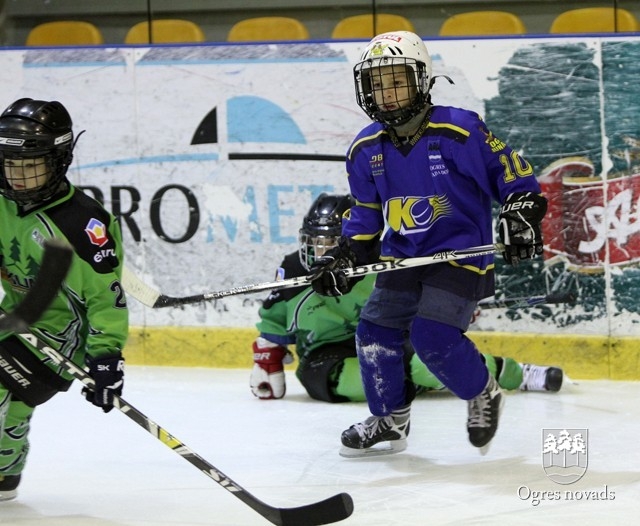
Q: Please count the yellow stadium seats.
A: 6